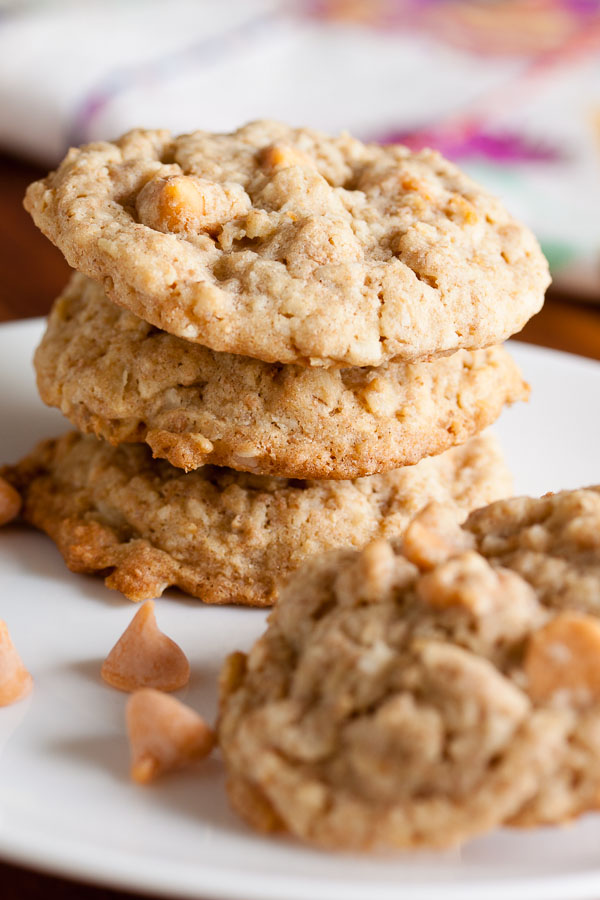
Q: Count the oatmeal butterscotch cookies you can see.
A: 5